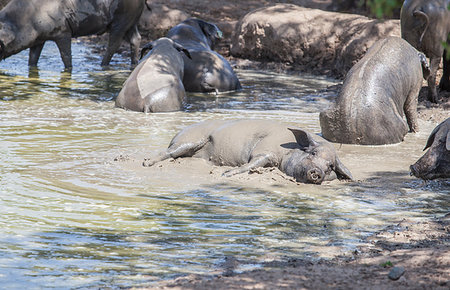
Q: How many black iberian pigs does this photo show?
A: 7